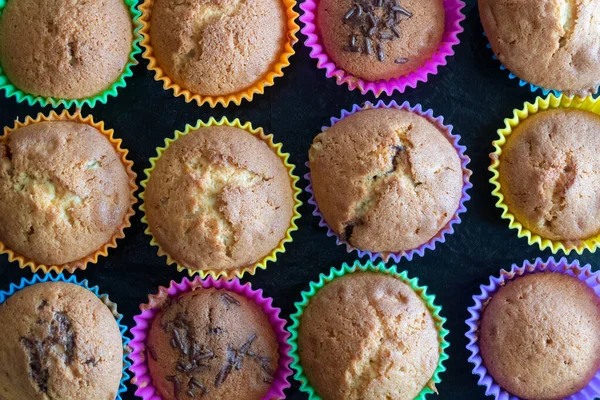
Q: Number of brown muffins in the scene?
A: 12